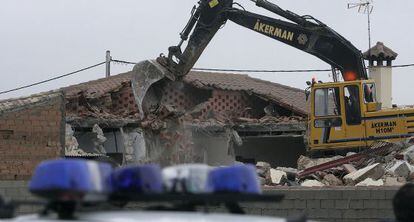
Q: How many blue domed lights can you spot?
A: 3